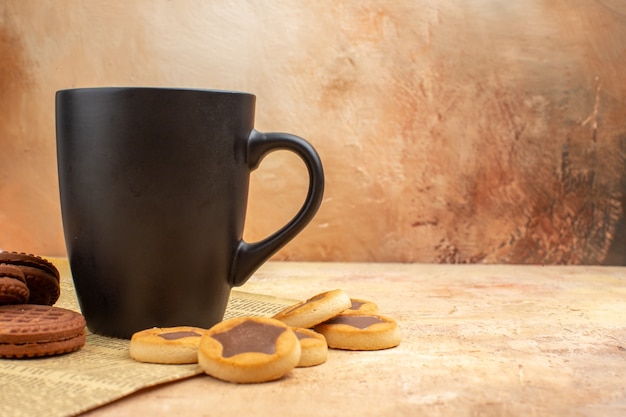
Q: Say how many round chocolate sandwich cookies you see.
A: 3